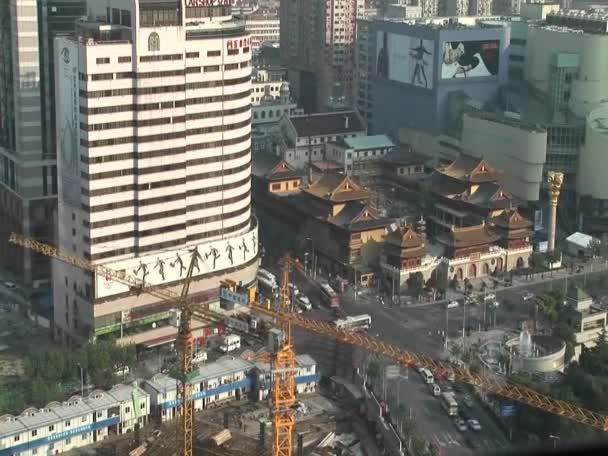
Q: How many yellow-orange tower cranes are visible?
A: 2